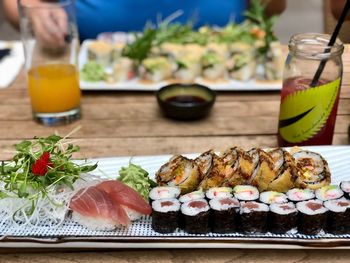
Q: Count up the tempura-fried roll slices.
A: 6